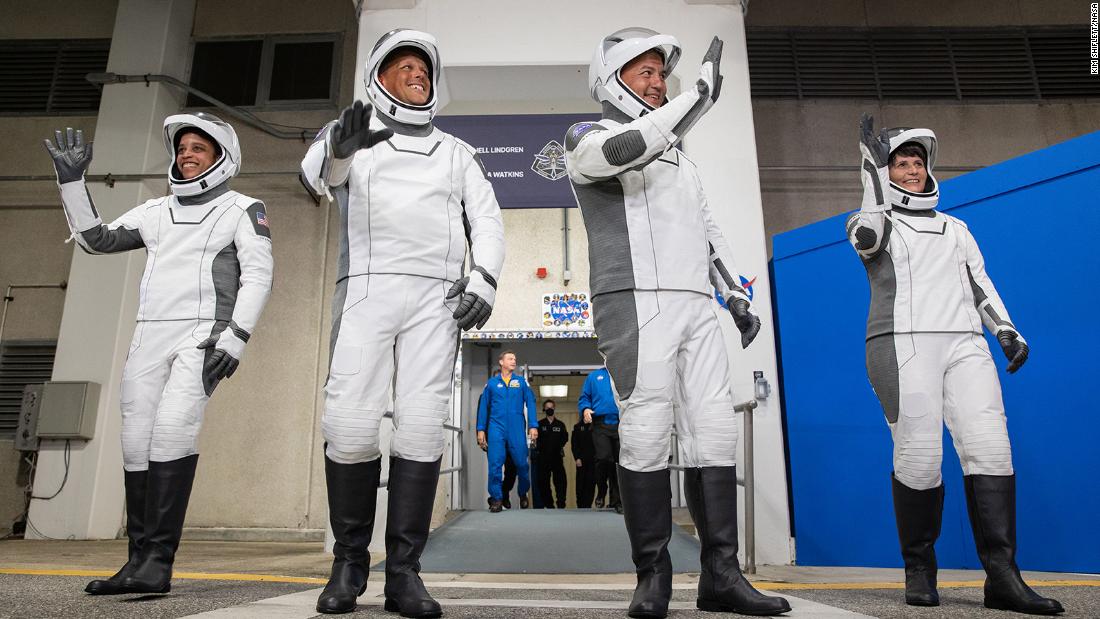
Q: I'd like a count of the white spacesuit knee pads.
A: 8